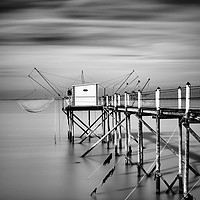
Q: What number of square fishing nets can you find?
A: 1